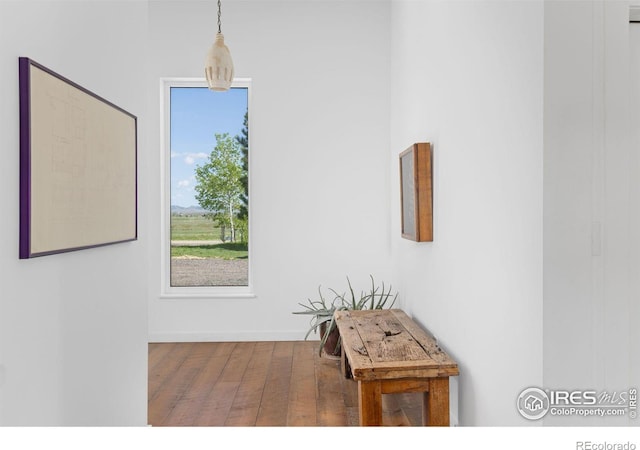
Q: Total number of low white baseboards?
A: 1